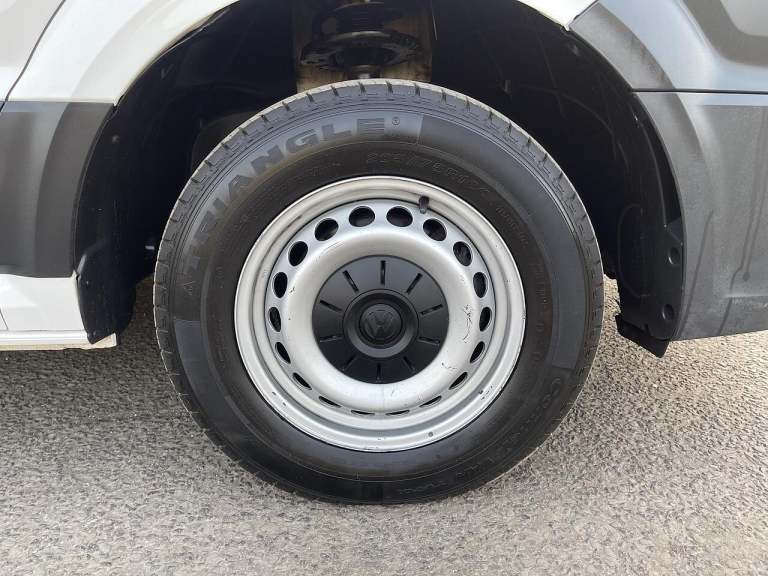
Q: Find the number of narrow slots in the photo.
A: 10